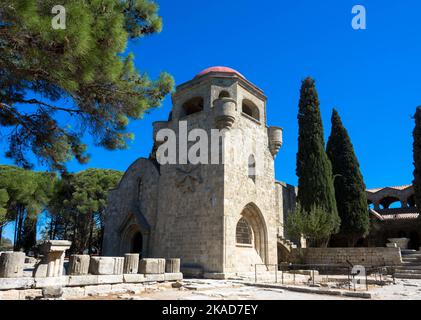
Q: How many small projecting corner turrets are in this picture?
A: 3